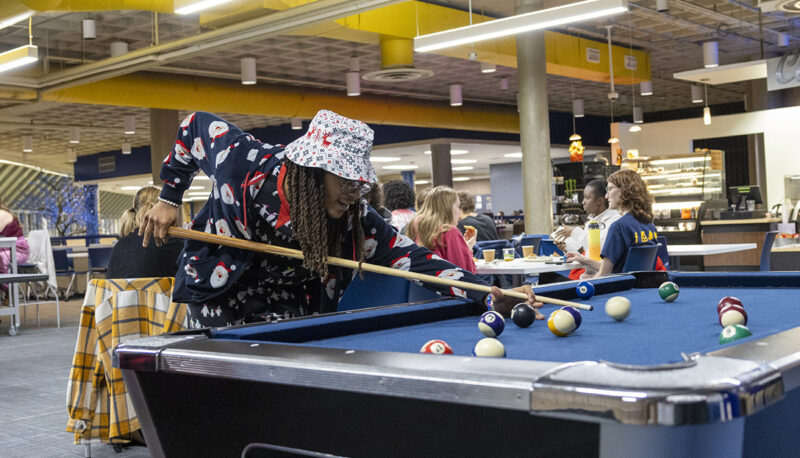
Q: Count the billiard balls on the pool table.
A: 12